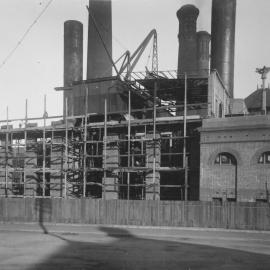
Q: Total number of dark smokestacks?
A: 5